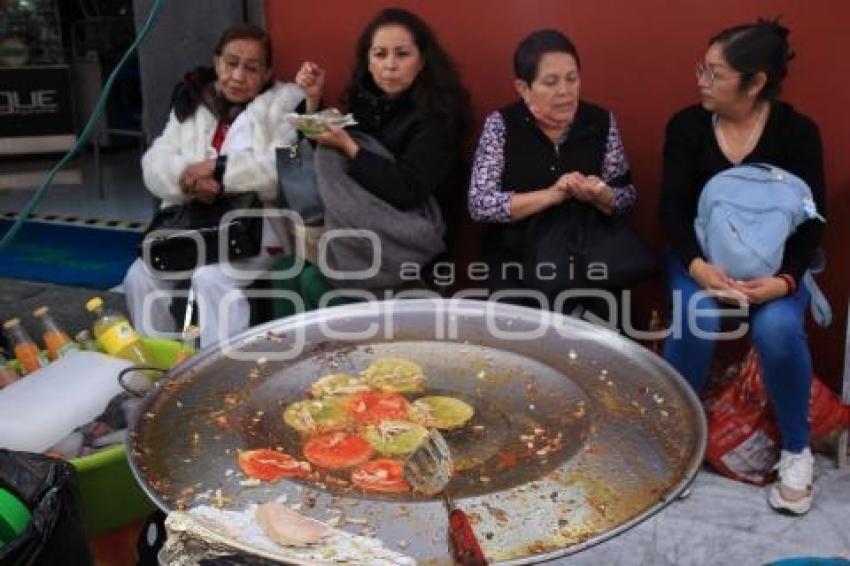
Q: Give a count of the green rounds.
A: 5